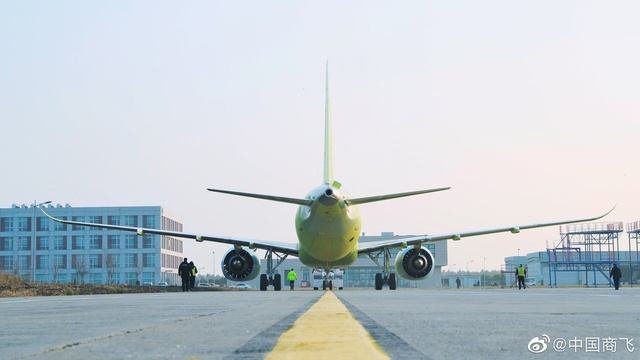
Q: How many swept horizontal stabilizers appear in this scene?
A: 2